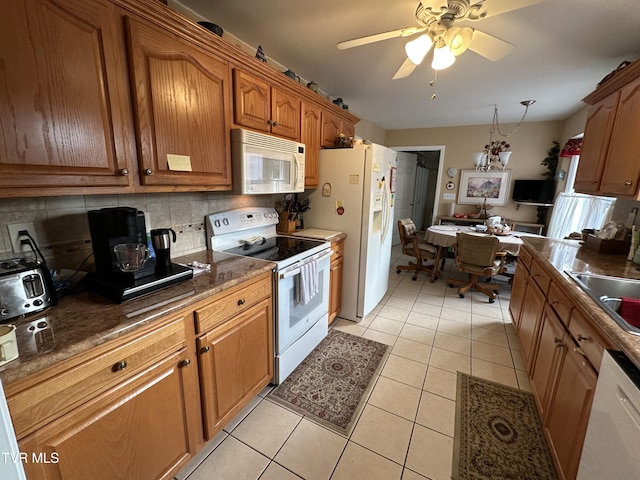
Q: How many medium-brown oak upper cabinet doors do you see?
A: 9